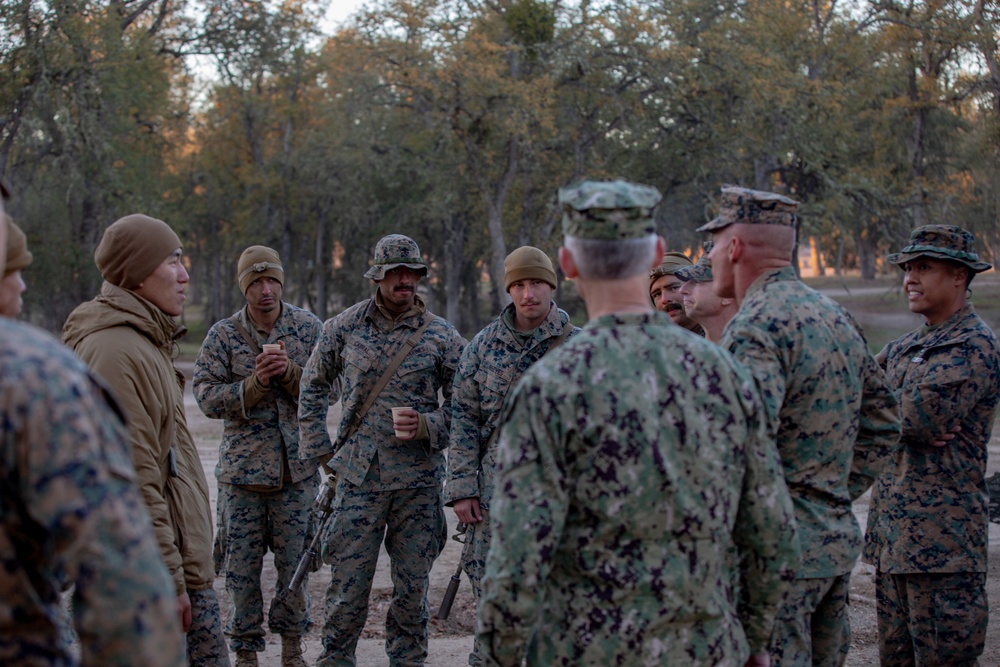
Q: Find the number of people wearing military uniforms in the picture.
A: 11